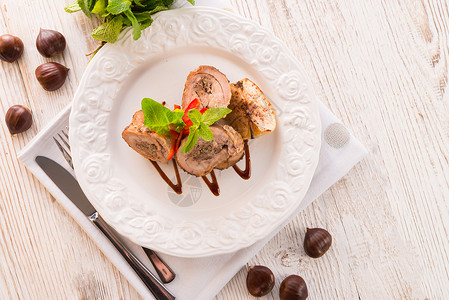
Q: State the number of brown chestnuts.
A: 7